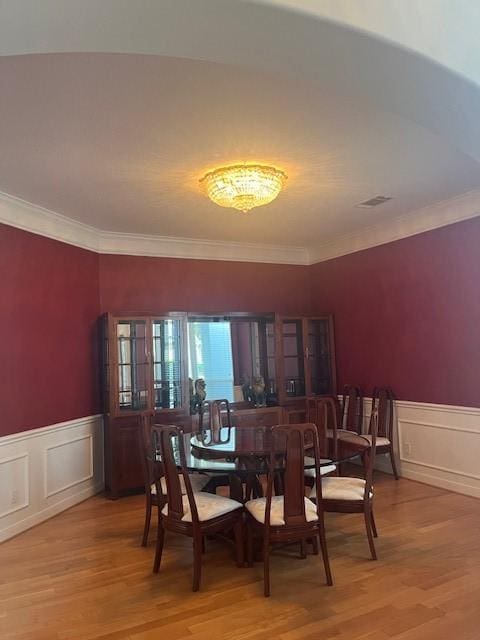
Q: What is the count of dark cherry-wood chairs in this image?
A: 8